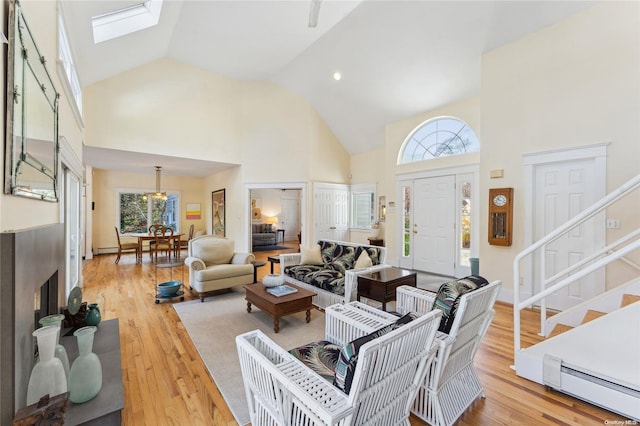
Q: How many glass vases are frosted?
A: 3